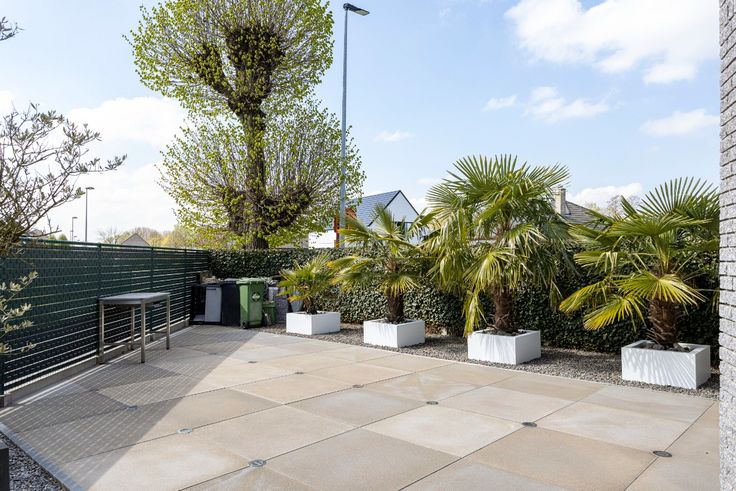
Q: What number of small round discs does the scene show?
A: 10